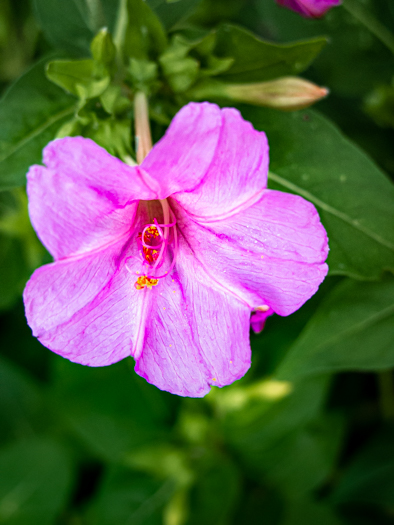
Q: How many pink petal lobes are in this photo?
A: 5